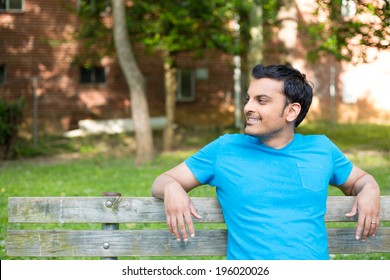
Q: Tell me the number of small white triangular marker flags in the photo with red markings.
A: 0